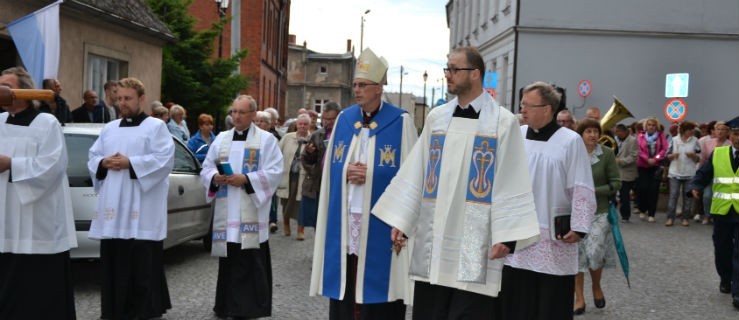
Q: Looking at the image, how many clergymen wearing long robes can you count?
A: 6